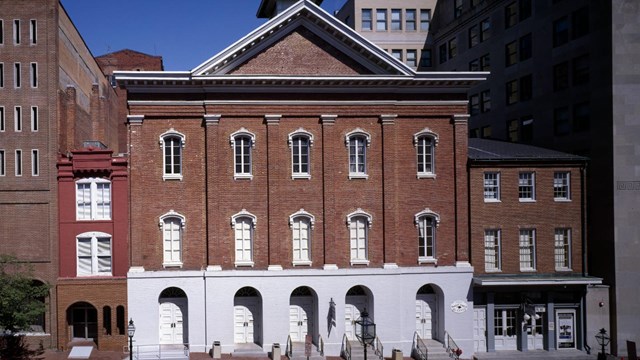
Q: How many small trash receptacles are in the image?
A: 3